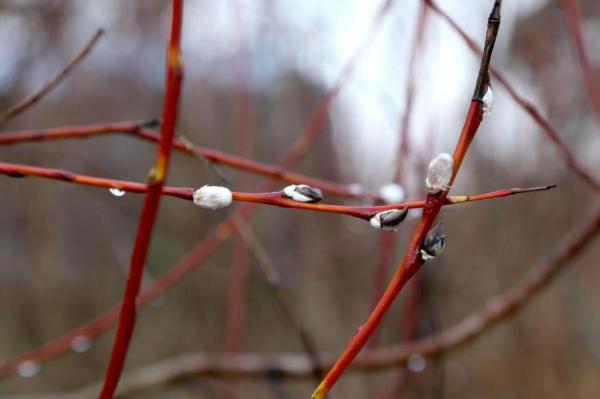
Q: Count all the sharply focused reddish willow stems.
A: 3